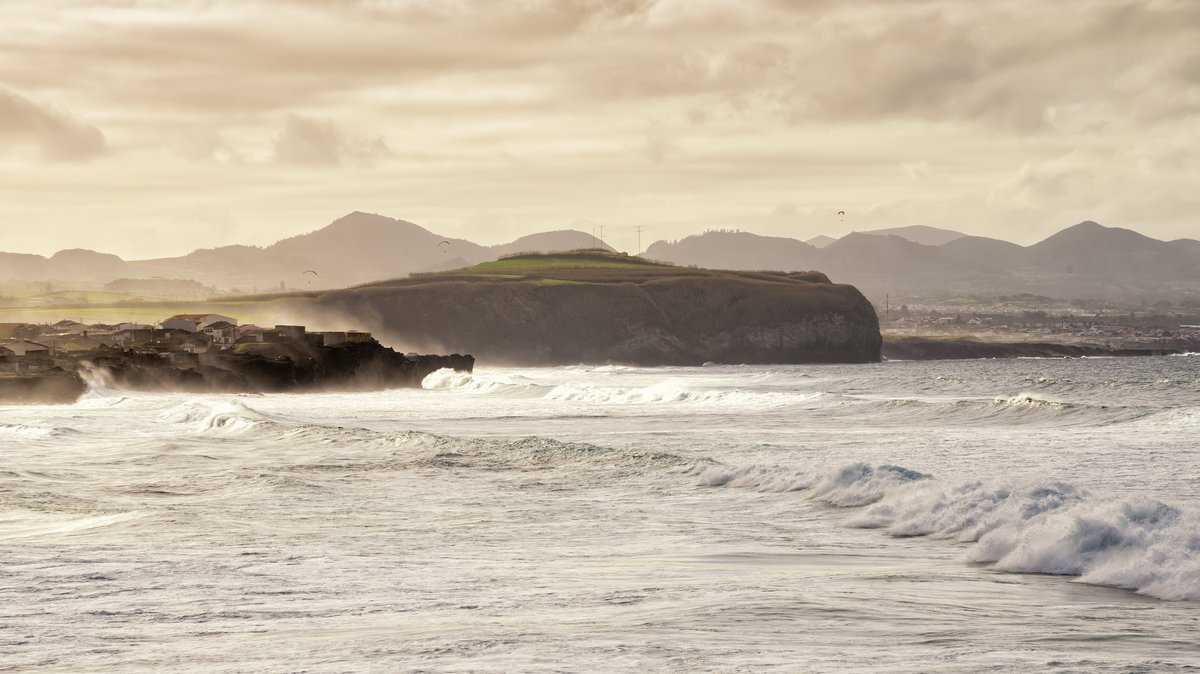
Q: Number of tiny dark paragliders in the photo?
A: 3